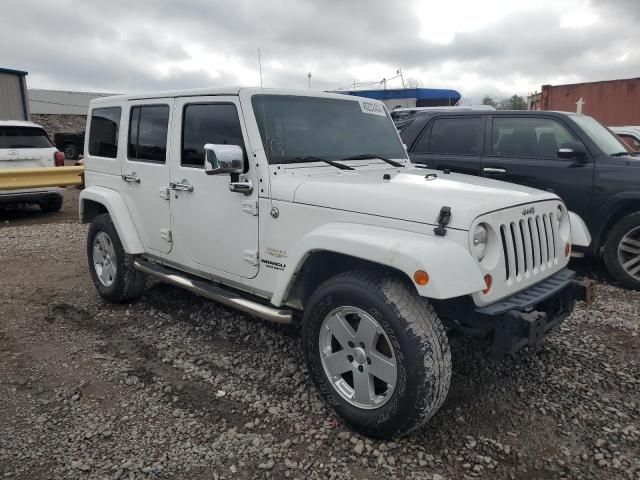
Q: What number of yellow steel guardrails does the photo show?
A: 1